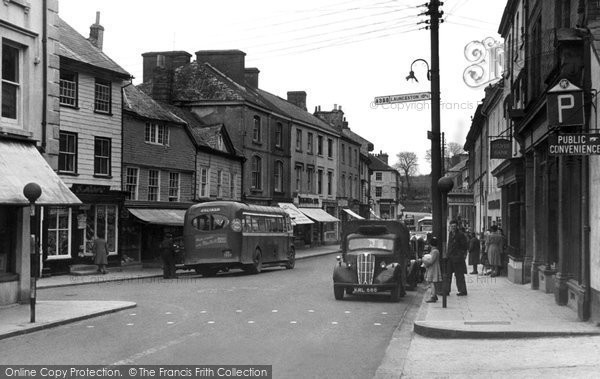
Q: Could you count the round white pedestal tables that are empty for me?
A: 0